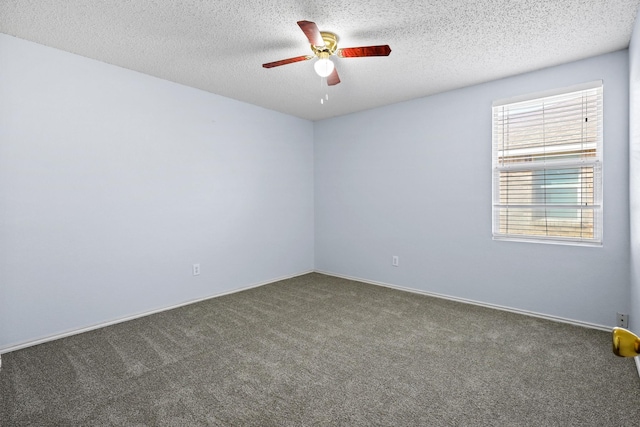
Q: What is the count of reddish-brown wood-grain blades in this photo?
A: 4